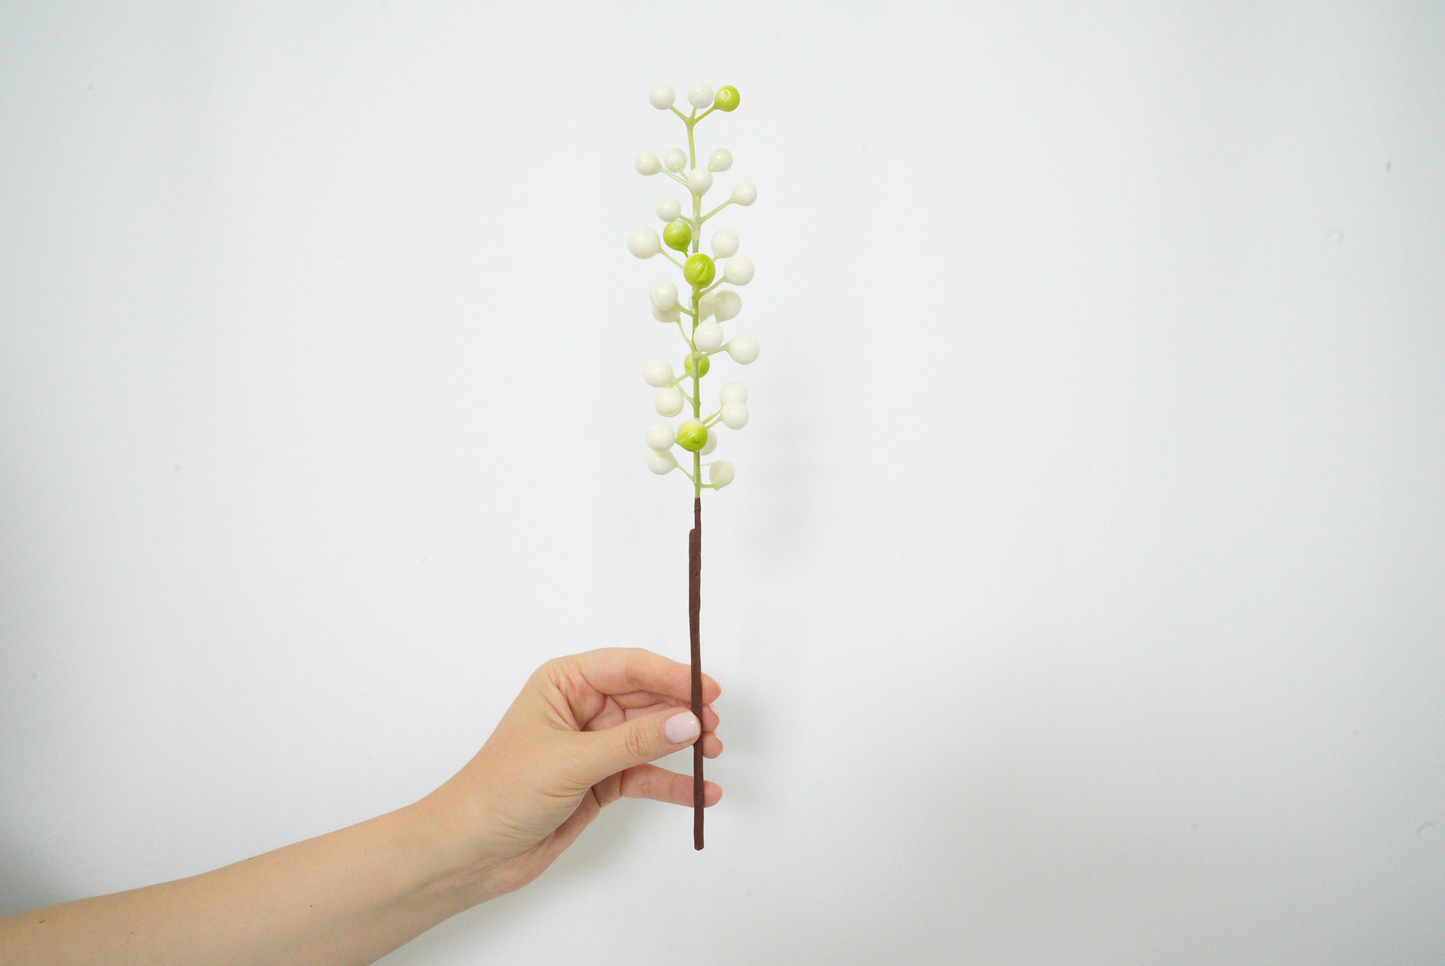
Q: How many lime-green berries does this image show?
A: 5